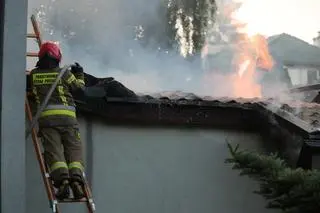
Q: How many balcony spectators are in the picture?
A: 0